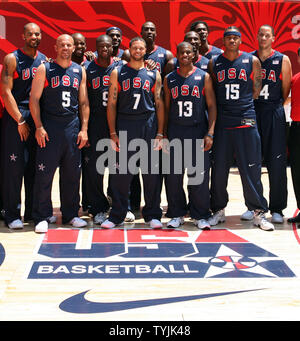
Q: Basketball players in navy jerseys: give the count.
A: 12